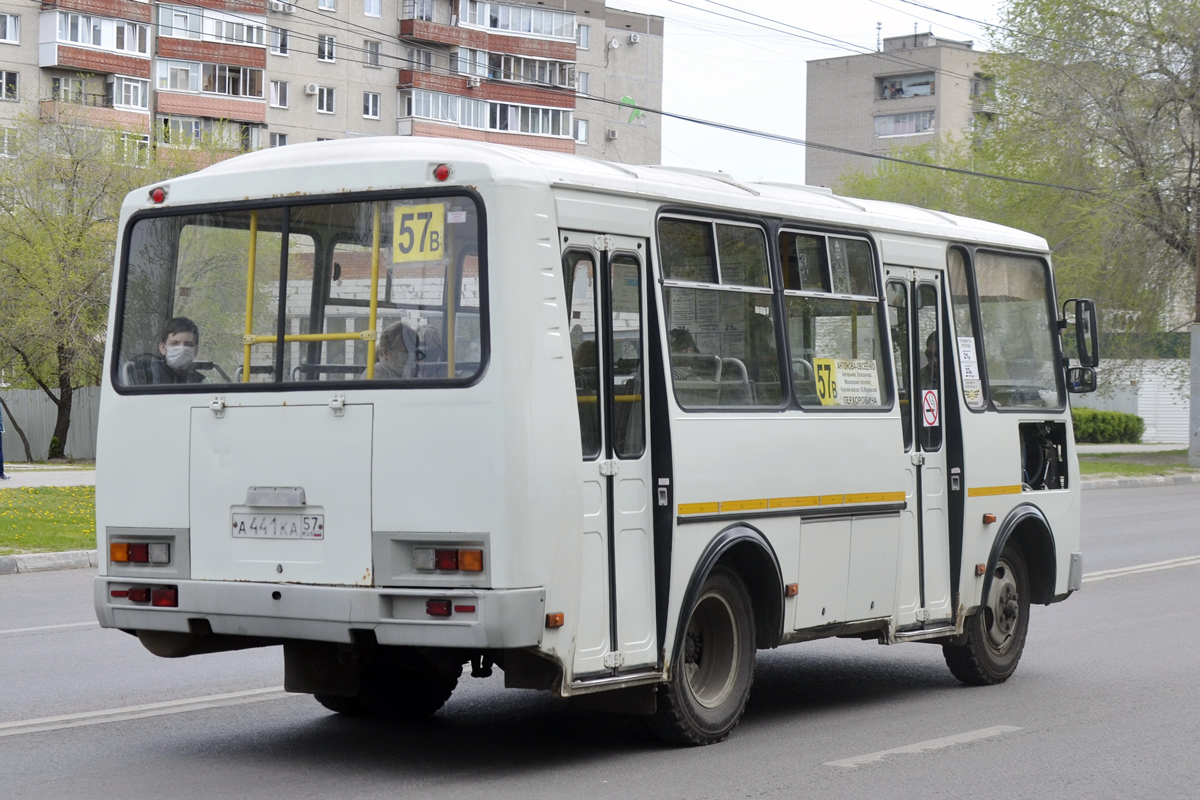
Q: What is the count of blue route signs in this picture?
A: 0